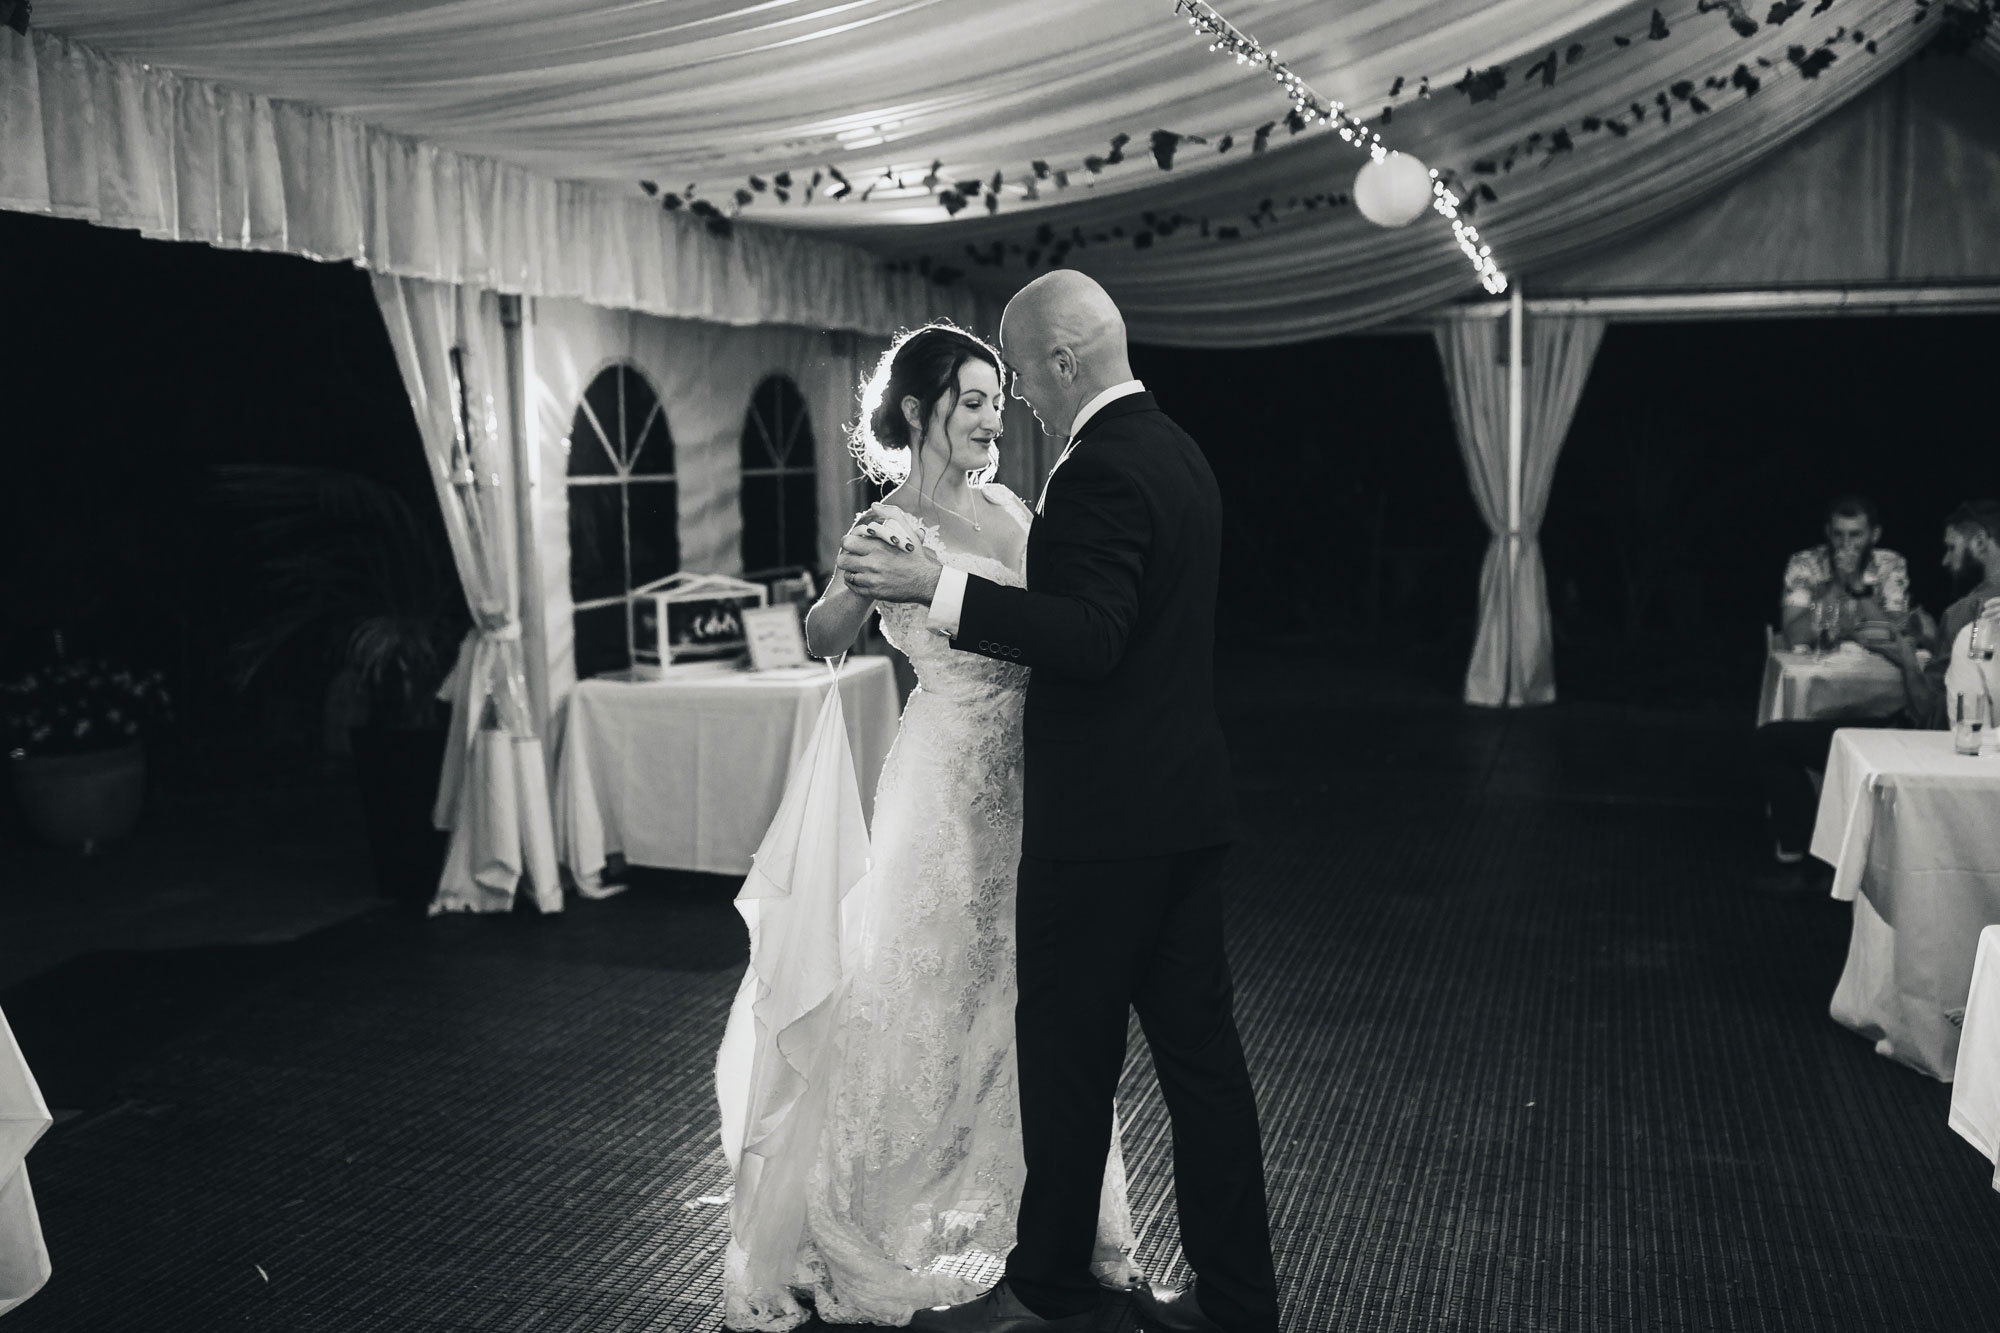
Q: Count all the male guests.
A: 2